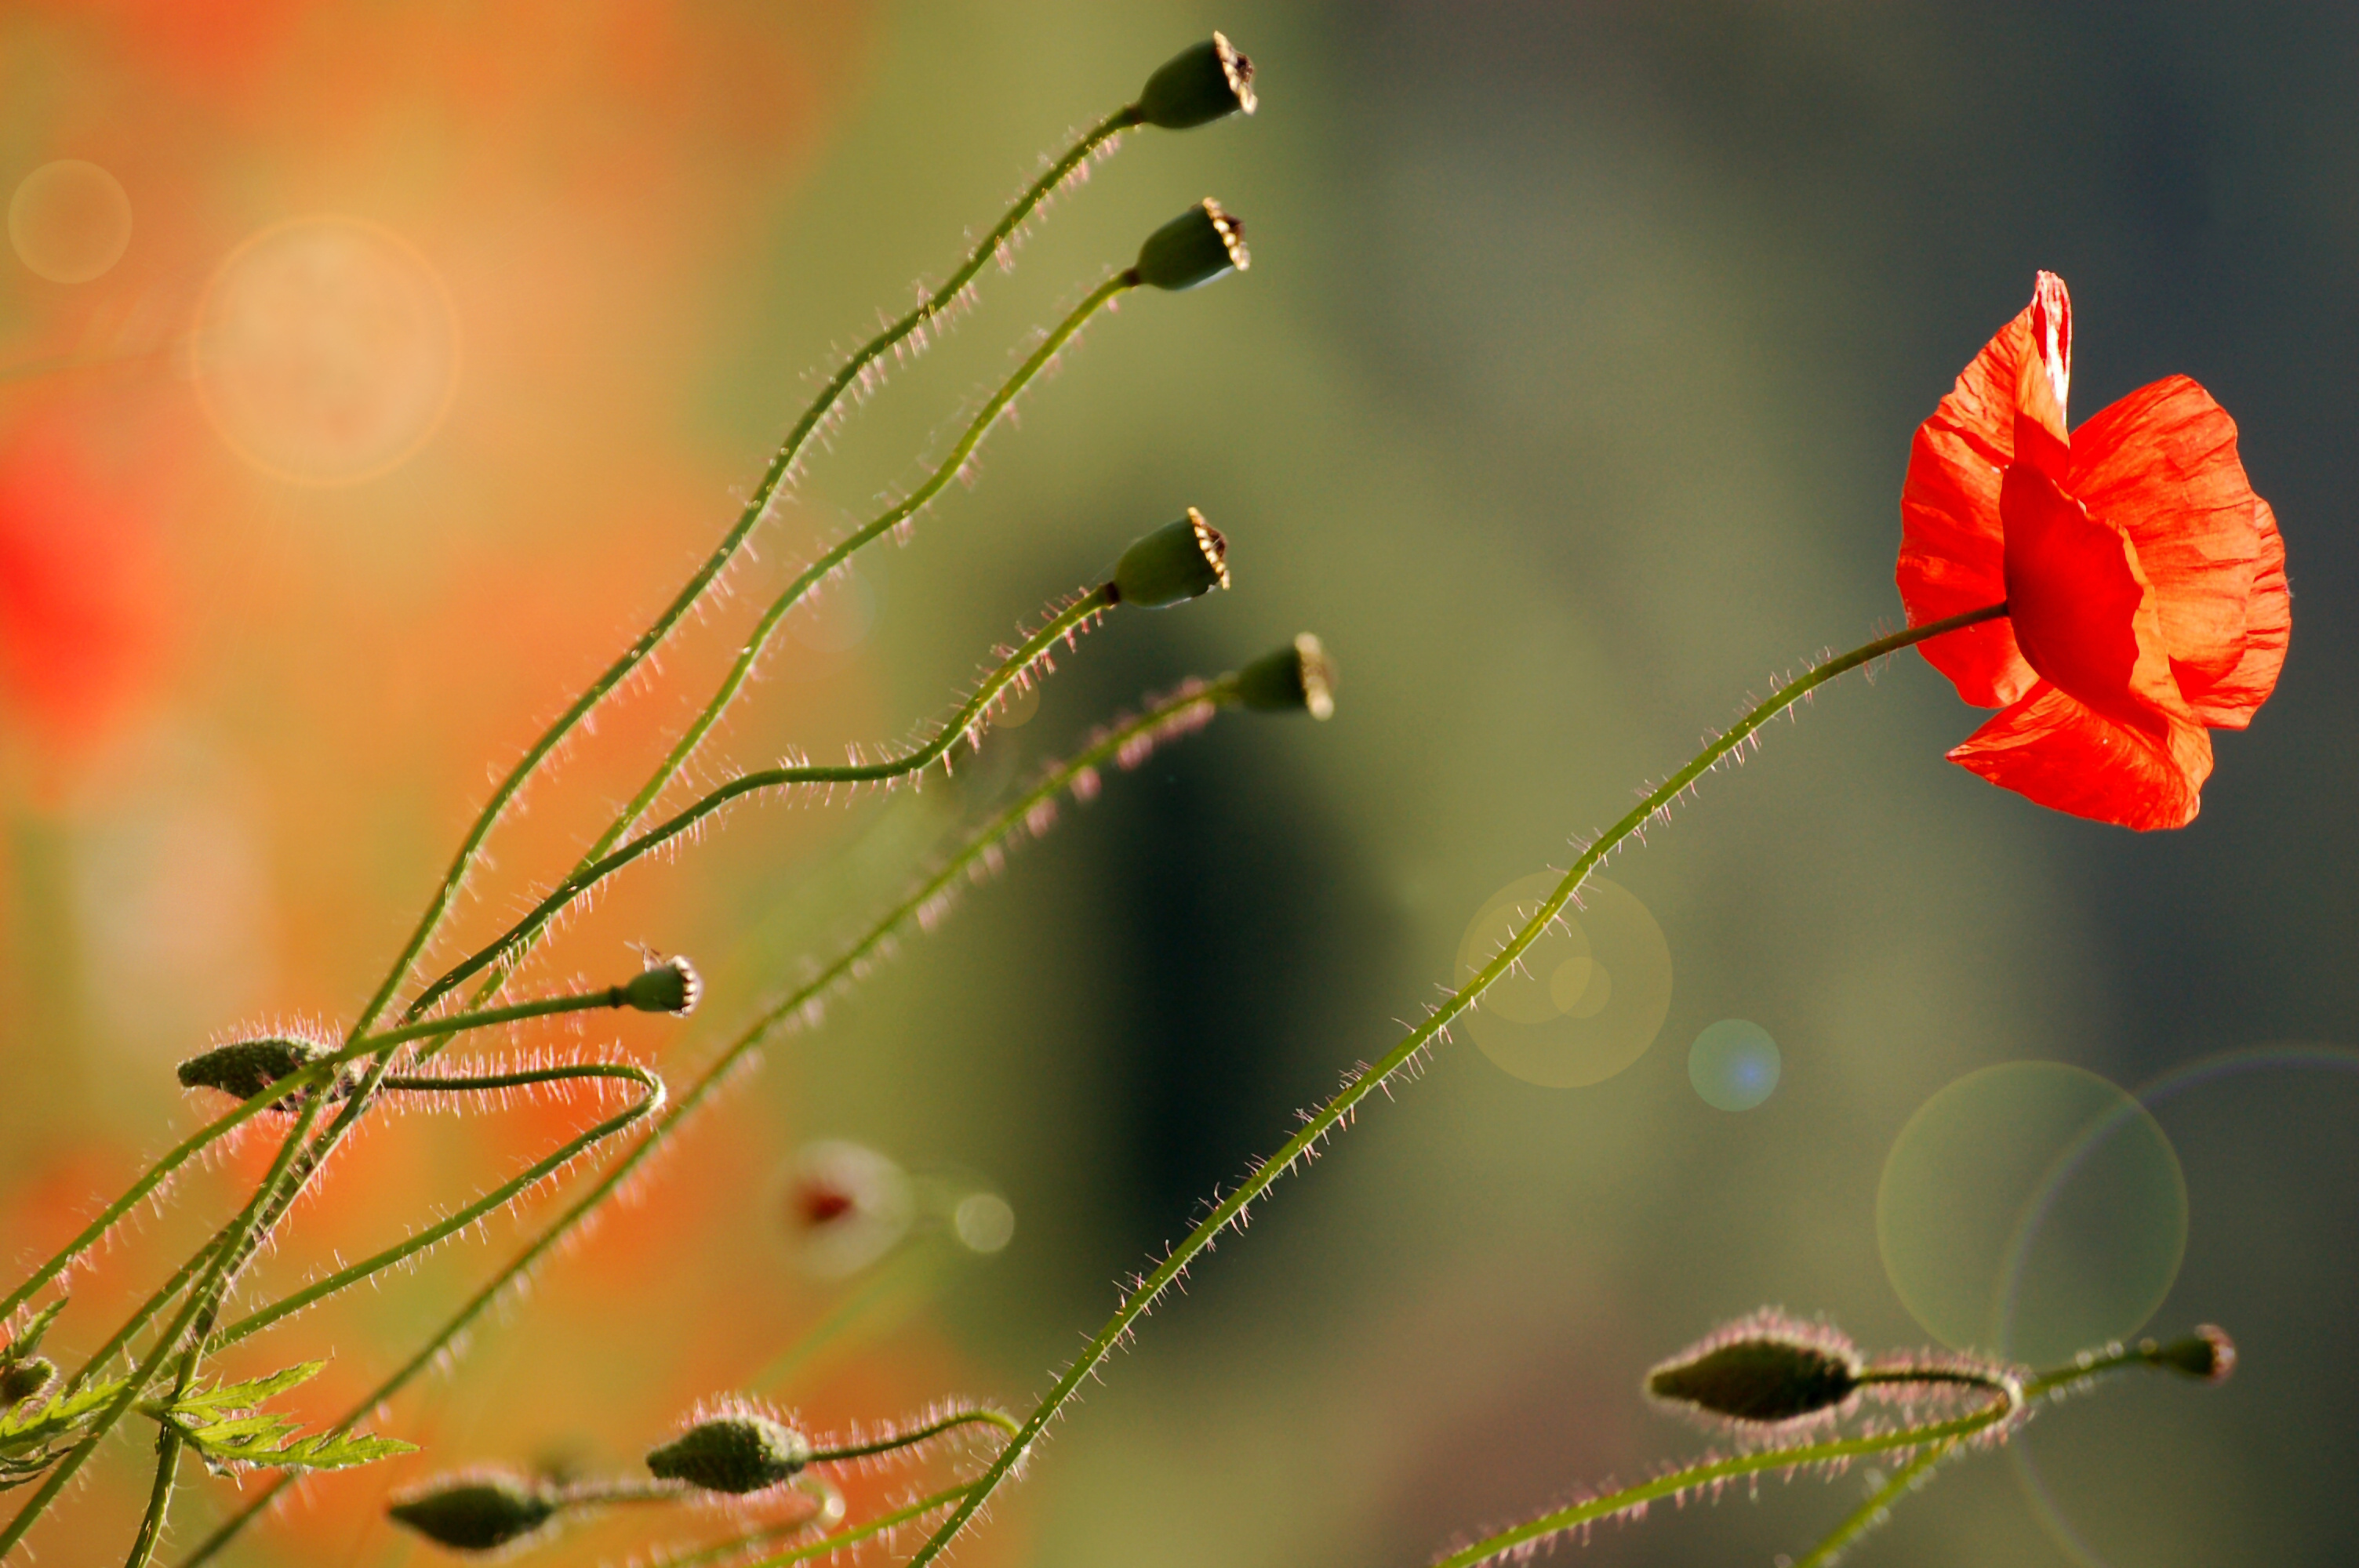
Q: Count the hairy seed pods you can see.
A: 4